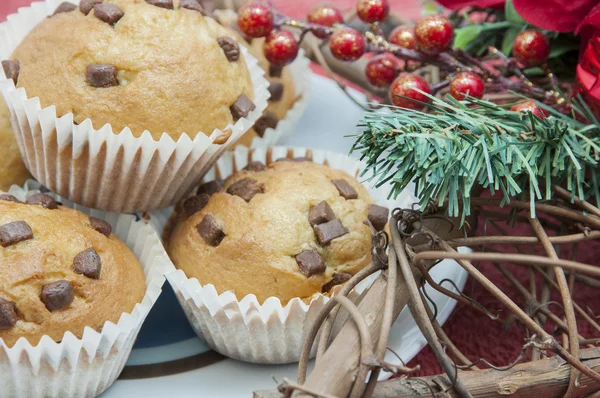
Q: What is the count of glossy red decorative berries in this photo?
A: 12